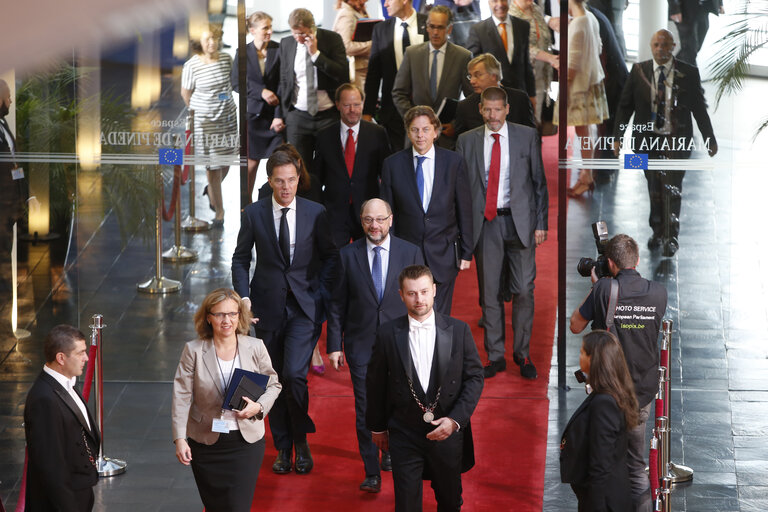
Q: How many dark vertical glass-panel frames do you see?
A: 2